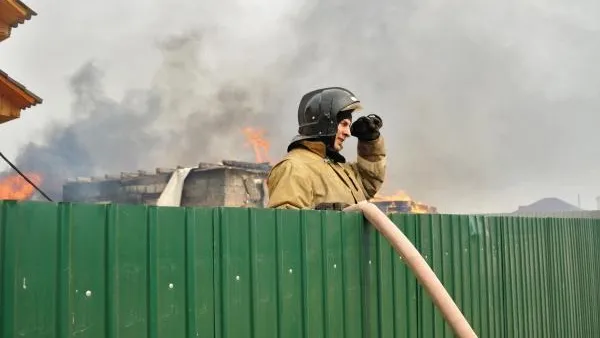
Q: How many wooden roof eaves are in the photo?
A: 2